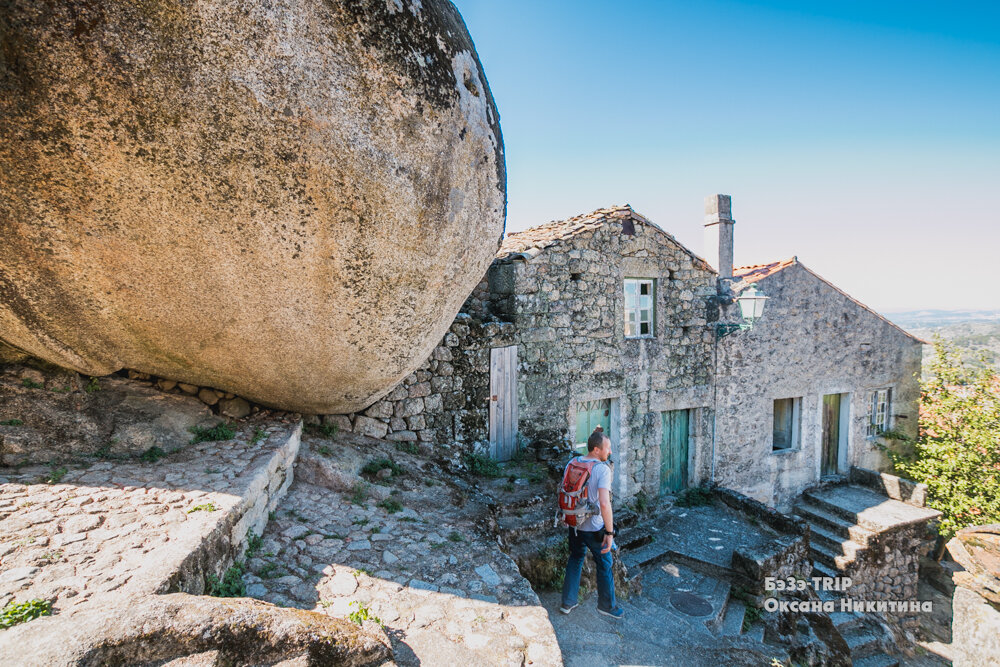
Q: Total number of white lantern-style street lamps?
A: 1